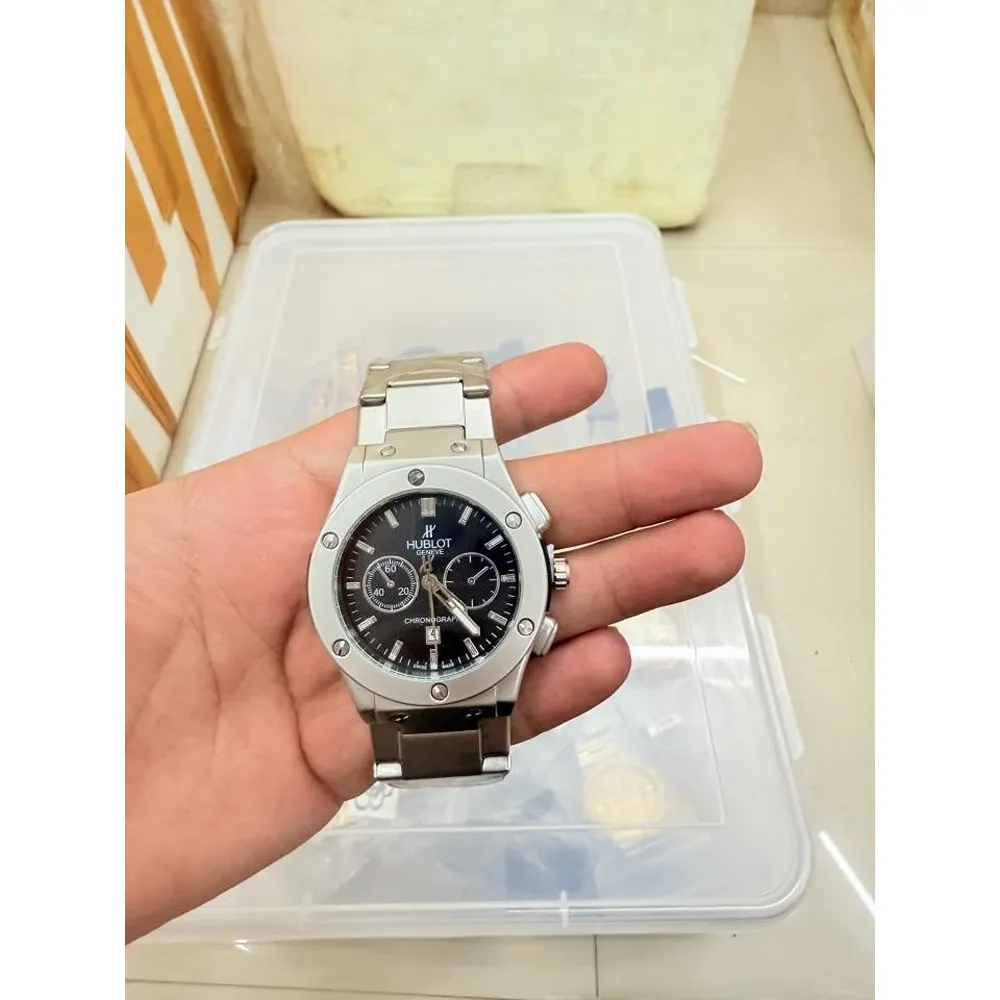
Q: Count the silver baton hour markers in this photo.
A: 12